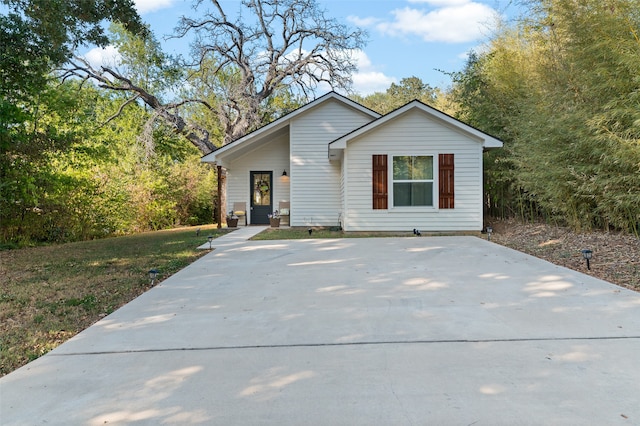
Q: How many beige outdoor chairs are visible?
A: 2